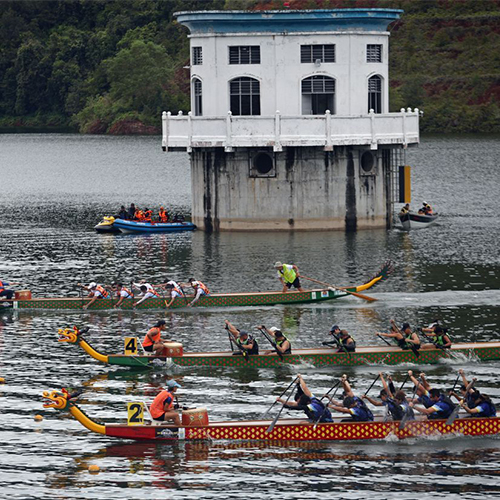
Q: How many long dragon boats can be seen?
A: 3